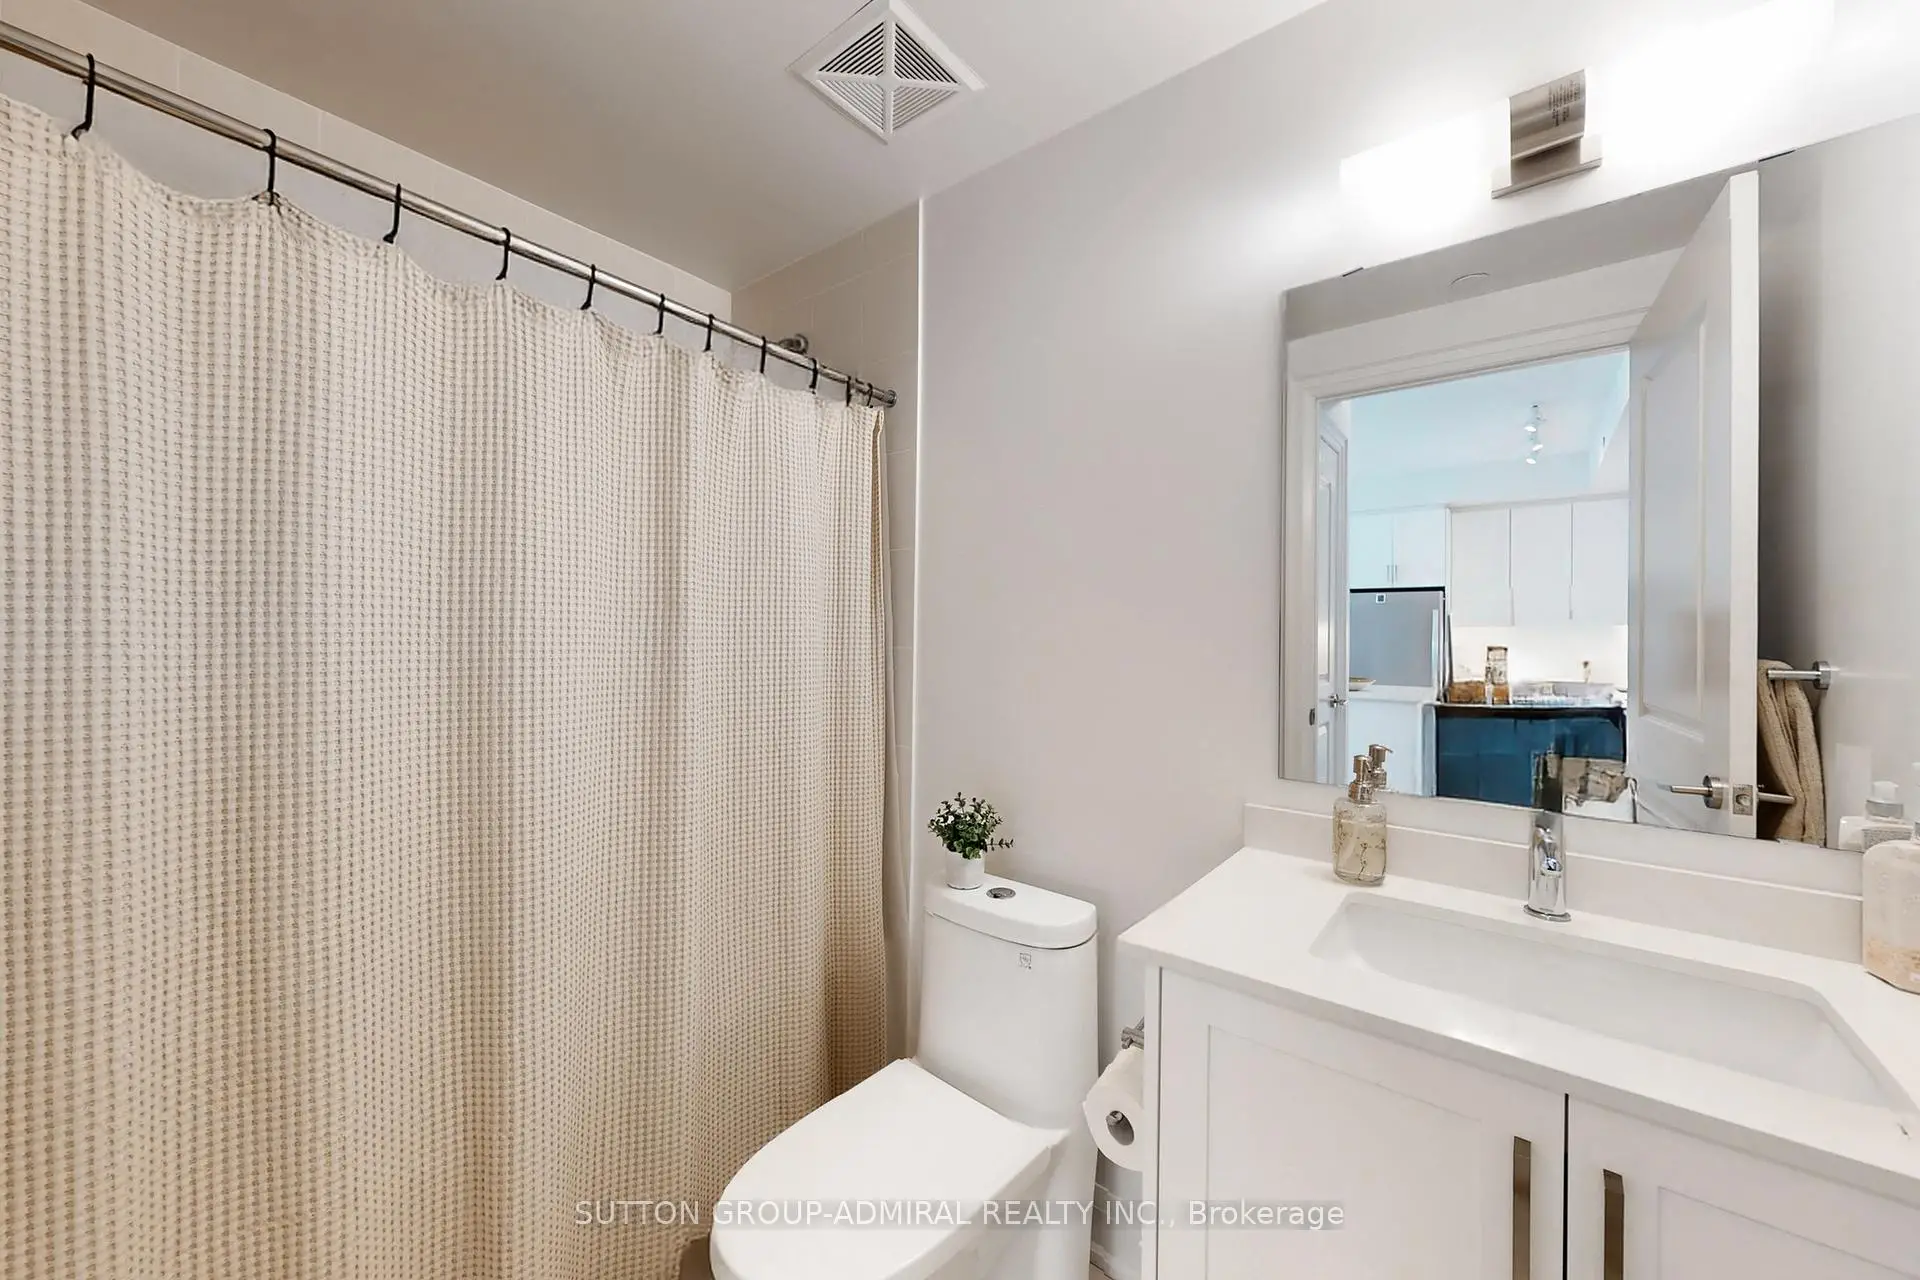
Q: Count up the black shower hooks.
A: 11